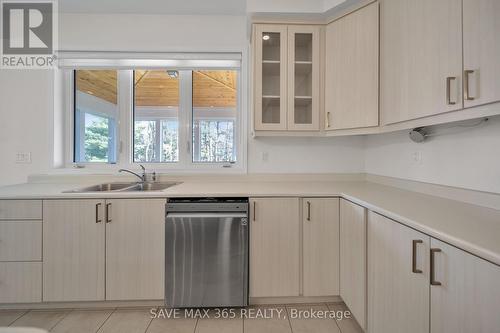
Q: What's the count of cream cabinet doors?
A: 12